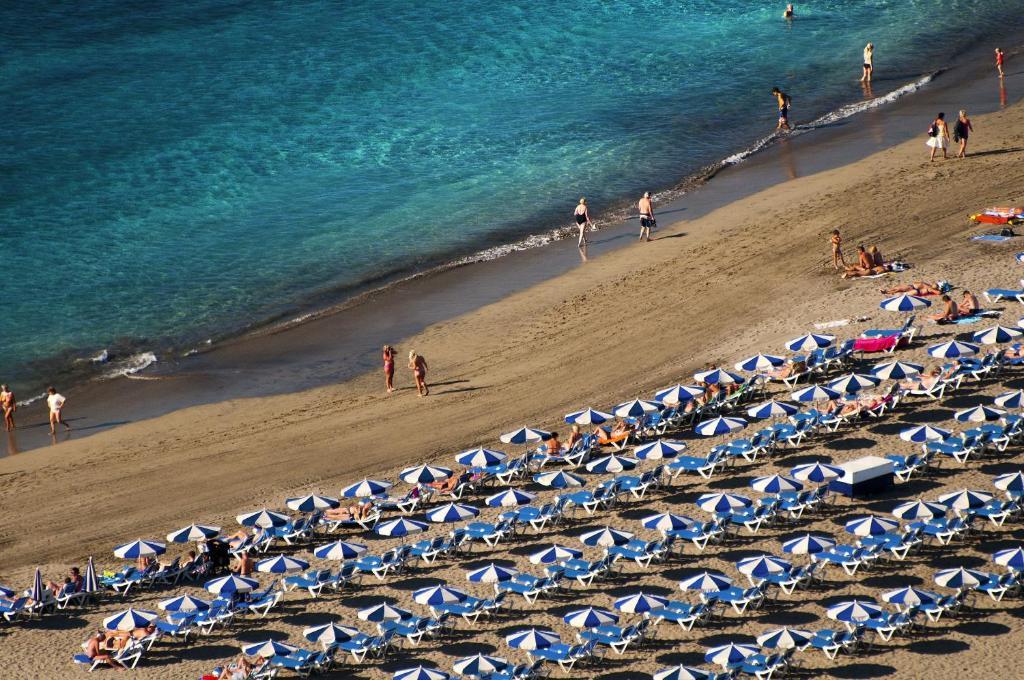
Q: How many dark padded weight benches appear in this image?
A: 0